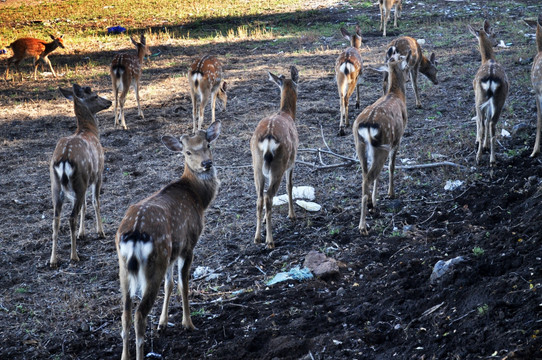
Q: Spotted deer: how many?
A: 12